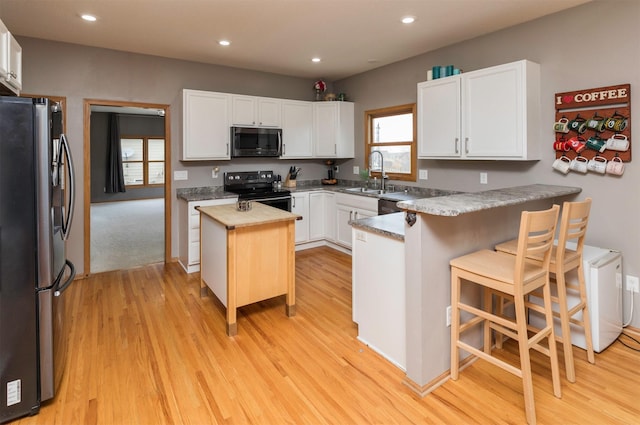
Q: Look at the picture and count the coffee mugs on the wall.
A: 12